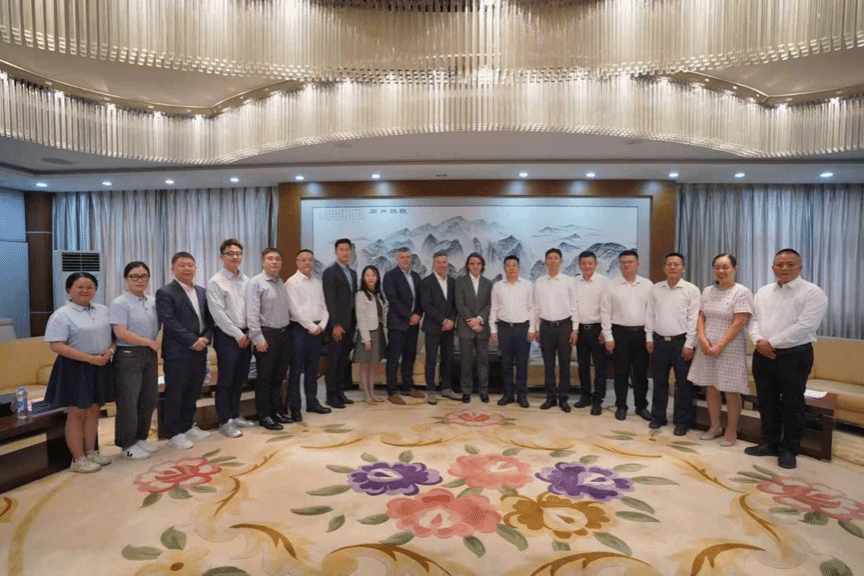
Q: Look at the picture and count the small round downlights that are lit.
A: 11